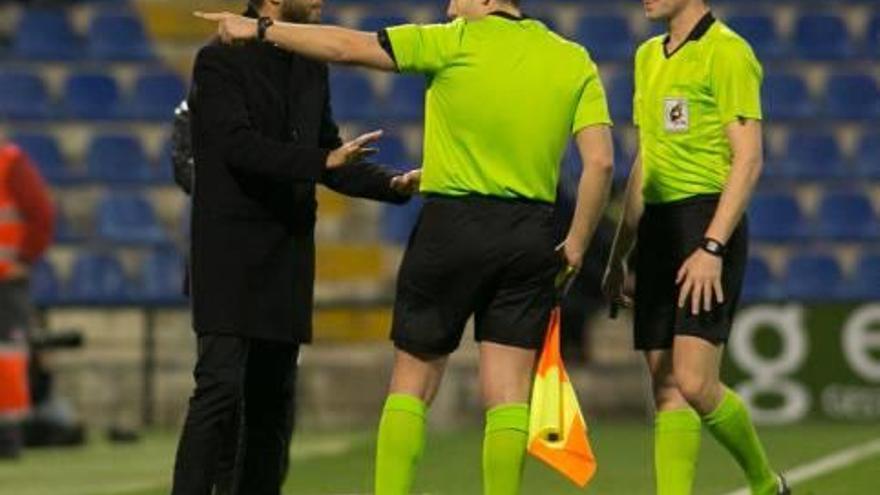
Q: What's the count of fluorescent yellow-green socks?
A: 4